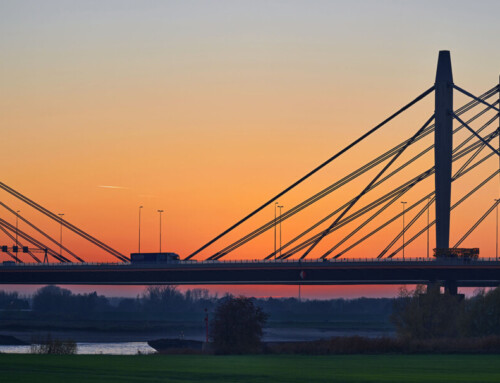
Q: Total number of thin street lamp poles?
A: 9